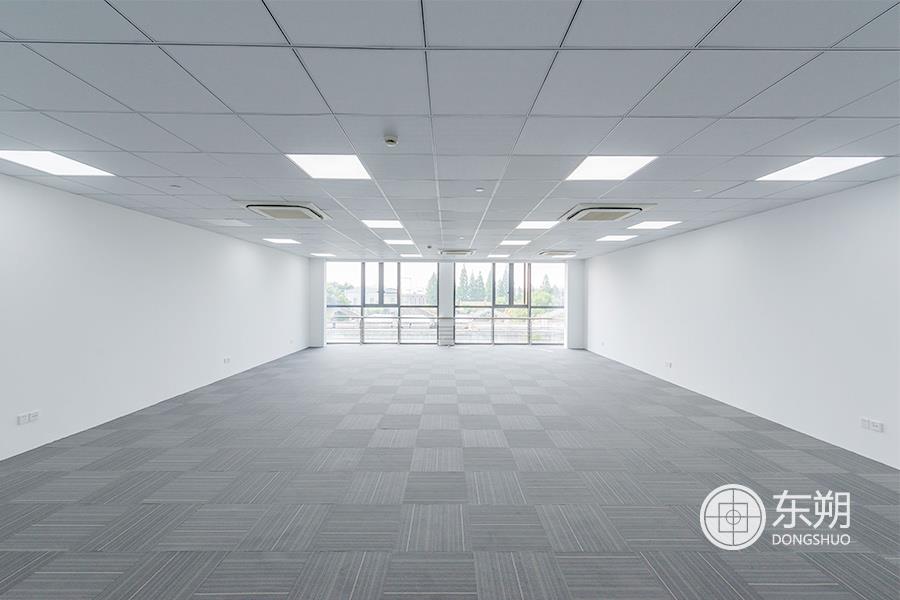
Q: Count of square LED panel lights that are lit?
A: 15